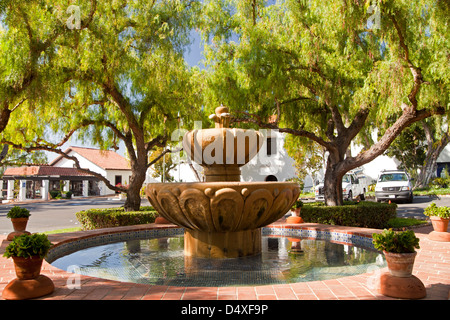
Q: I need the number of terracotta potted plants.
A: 5